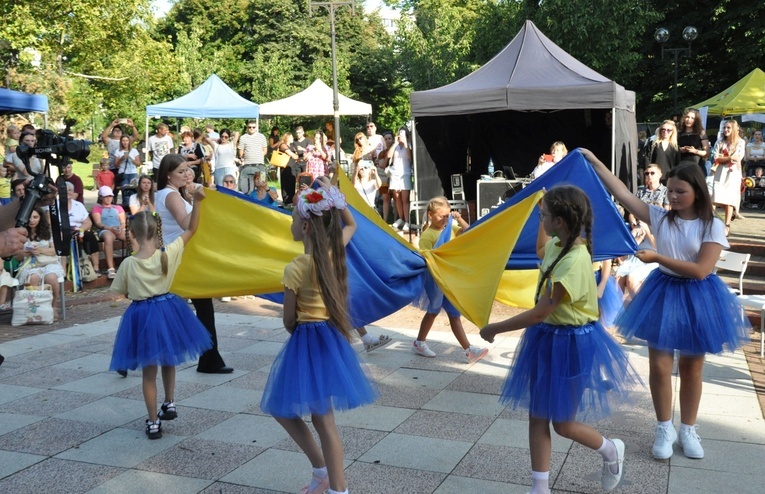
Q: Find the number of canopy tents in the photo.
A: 5